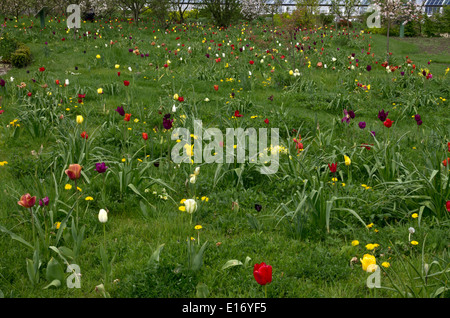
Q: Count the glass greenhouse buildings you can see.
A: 1